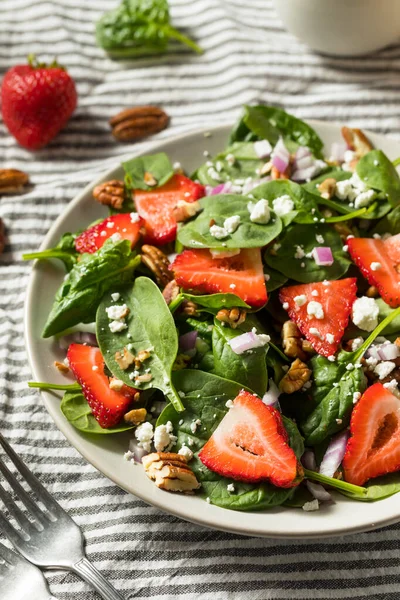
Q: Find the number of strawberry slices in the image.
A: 8